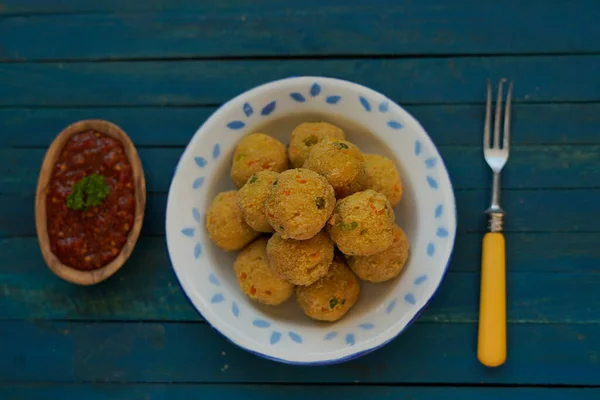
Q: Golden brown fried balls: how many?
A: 12